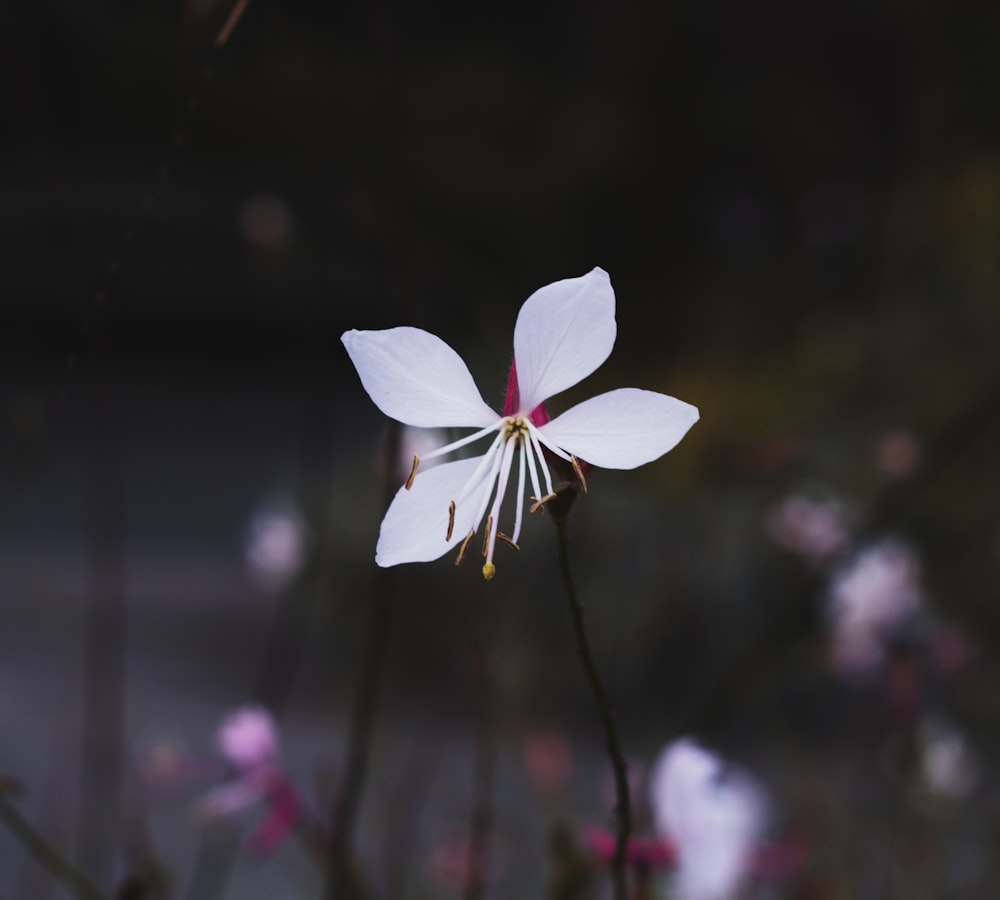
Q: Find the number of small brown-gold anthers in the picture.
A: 8